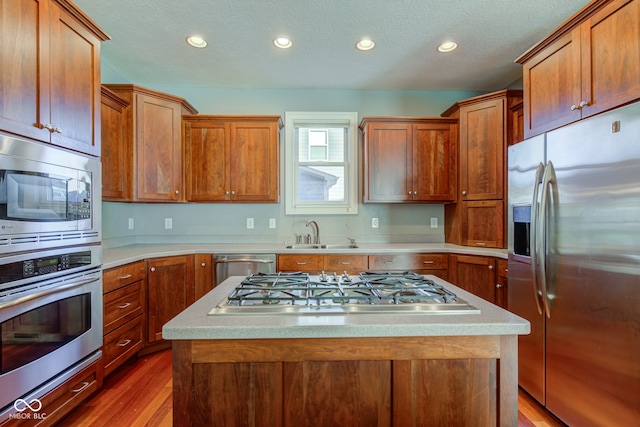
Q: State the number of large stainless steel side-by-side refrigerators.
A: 1